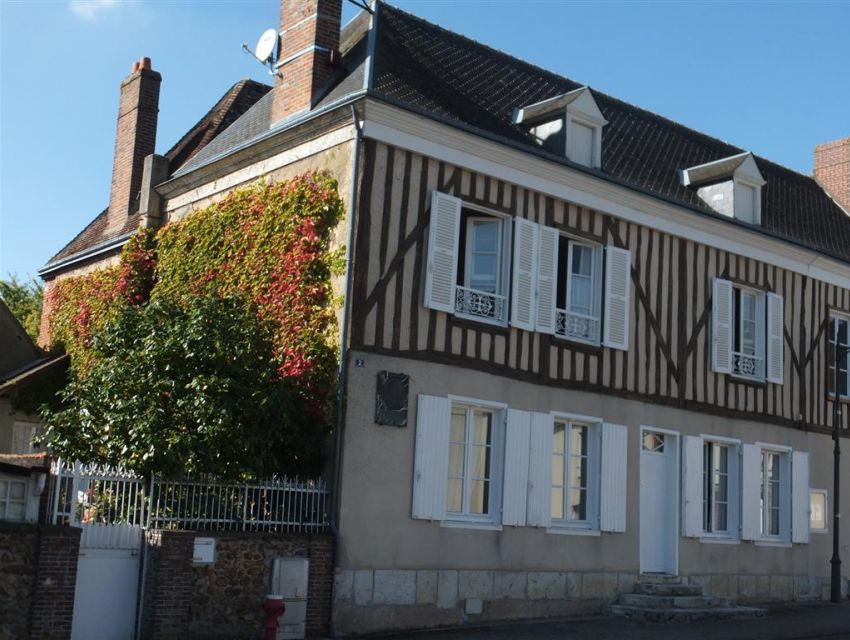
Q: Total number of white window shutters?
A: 13